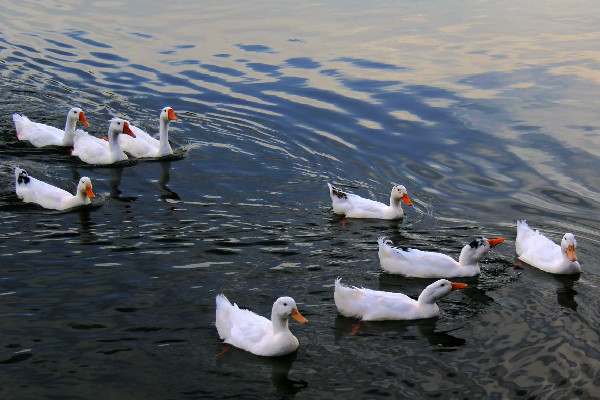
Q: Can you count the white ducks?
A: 9